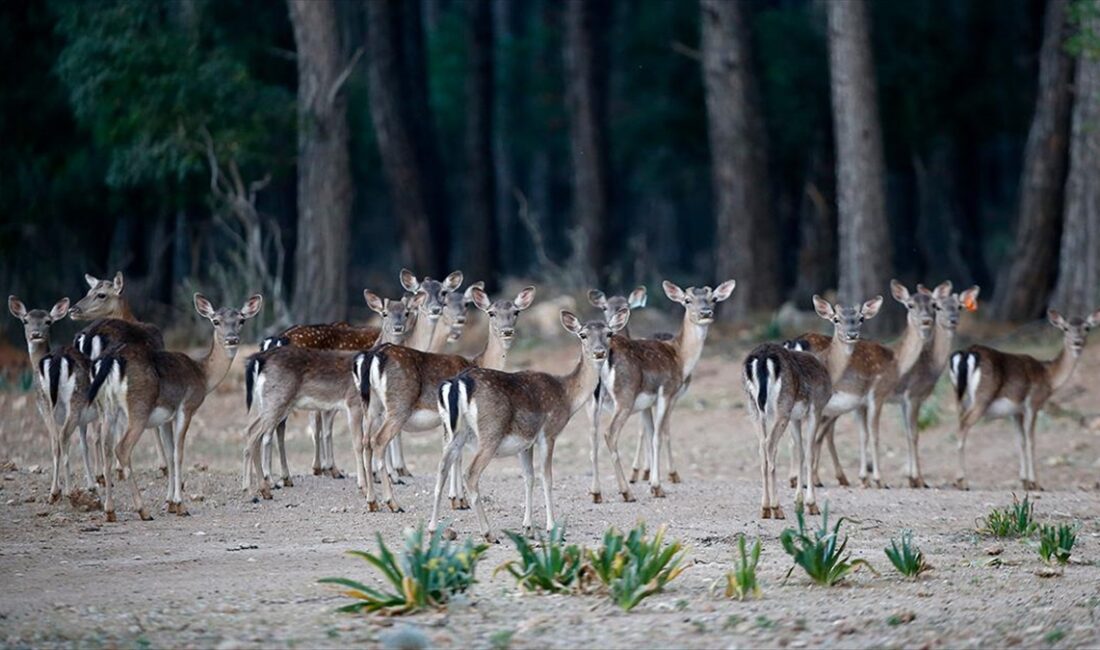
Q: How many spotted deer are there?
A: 14